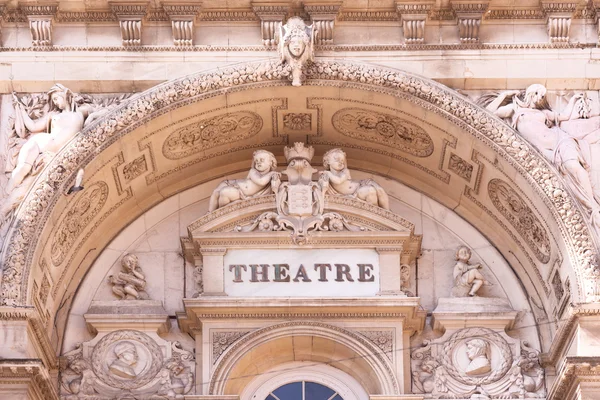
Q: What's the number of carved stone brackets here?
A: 8